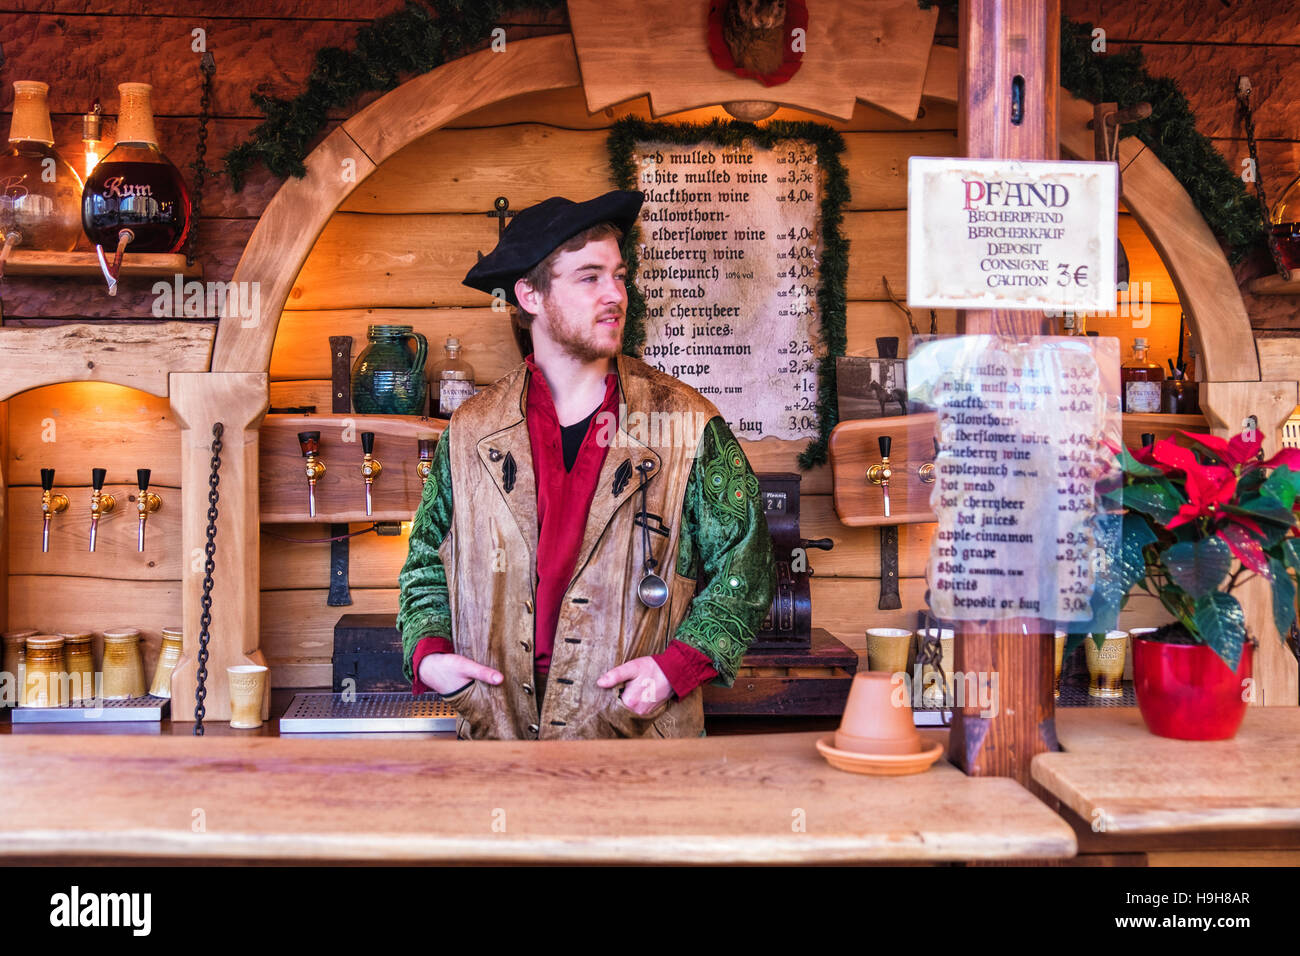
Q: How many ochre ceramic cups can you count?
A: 11